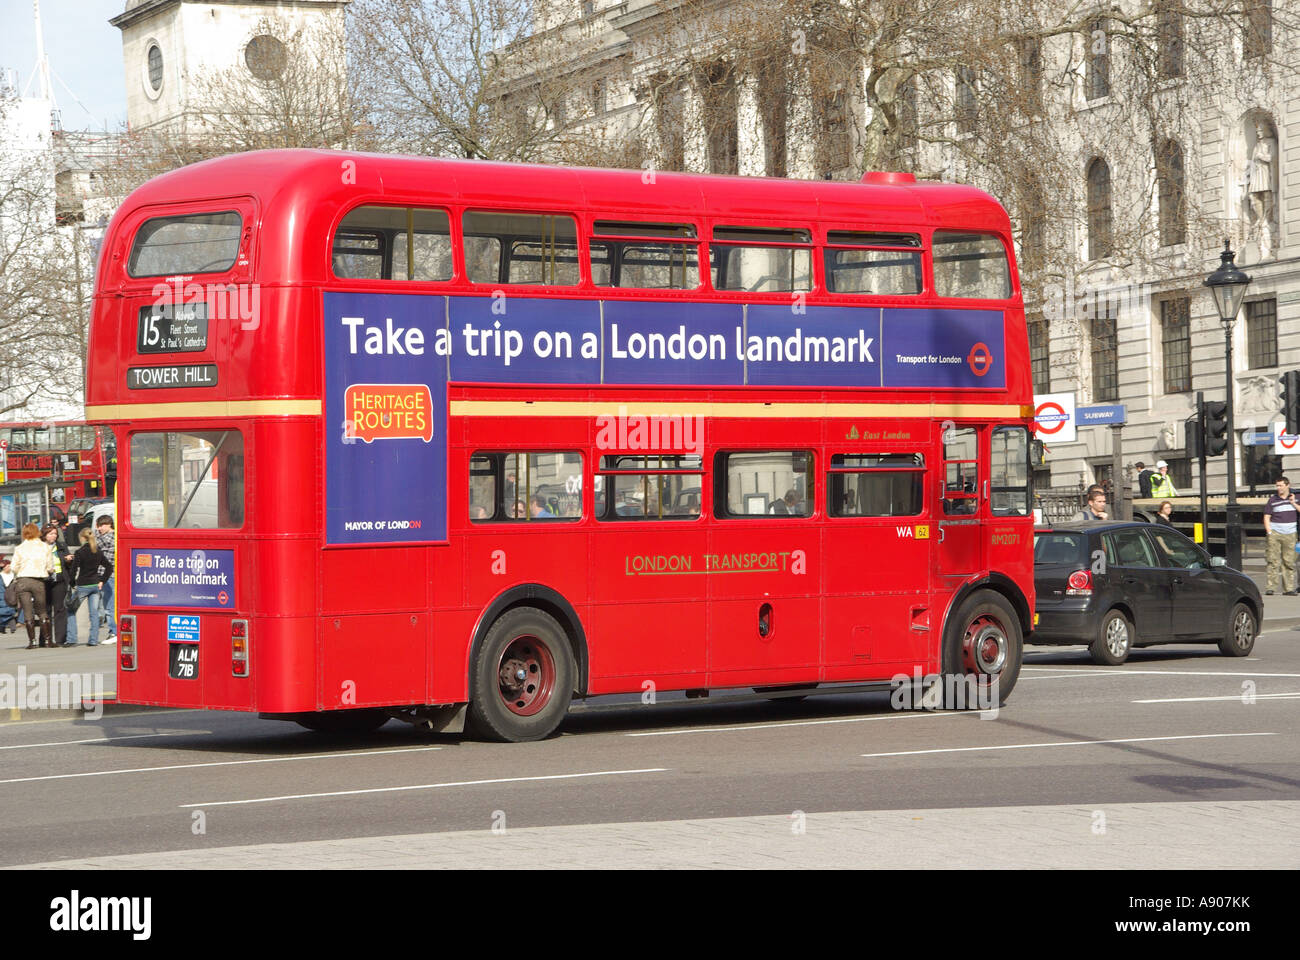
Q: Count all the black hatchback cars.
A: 1